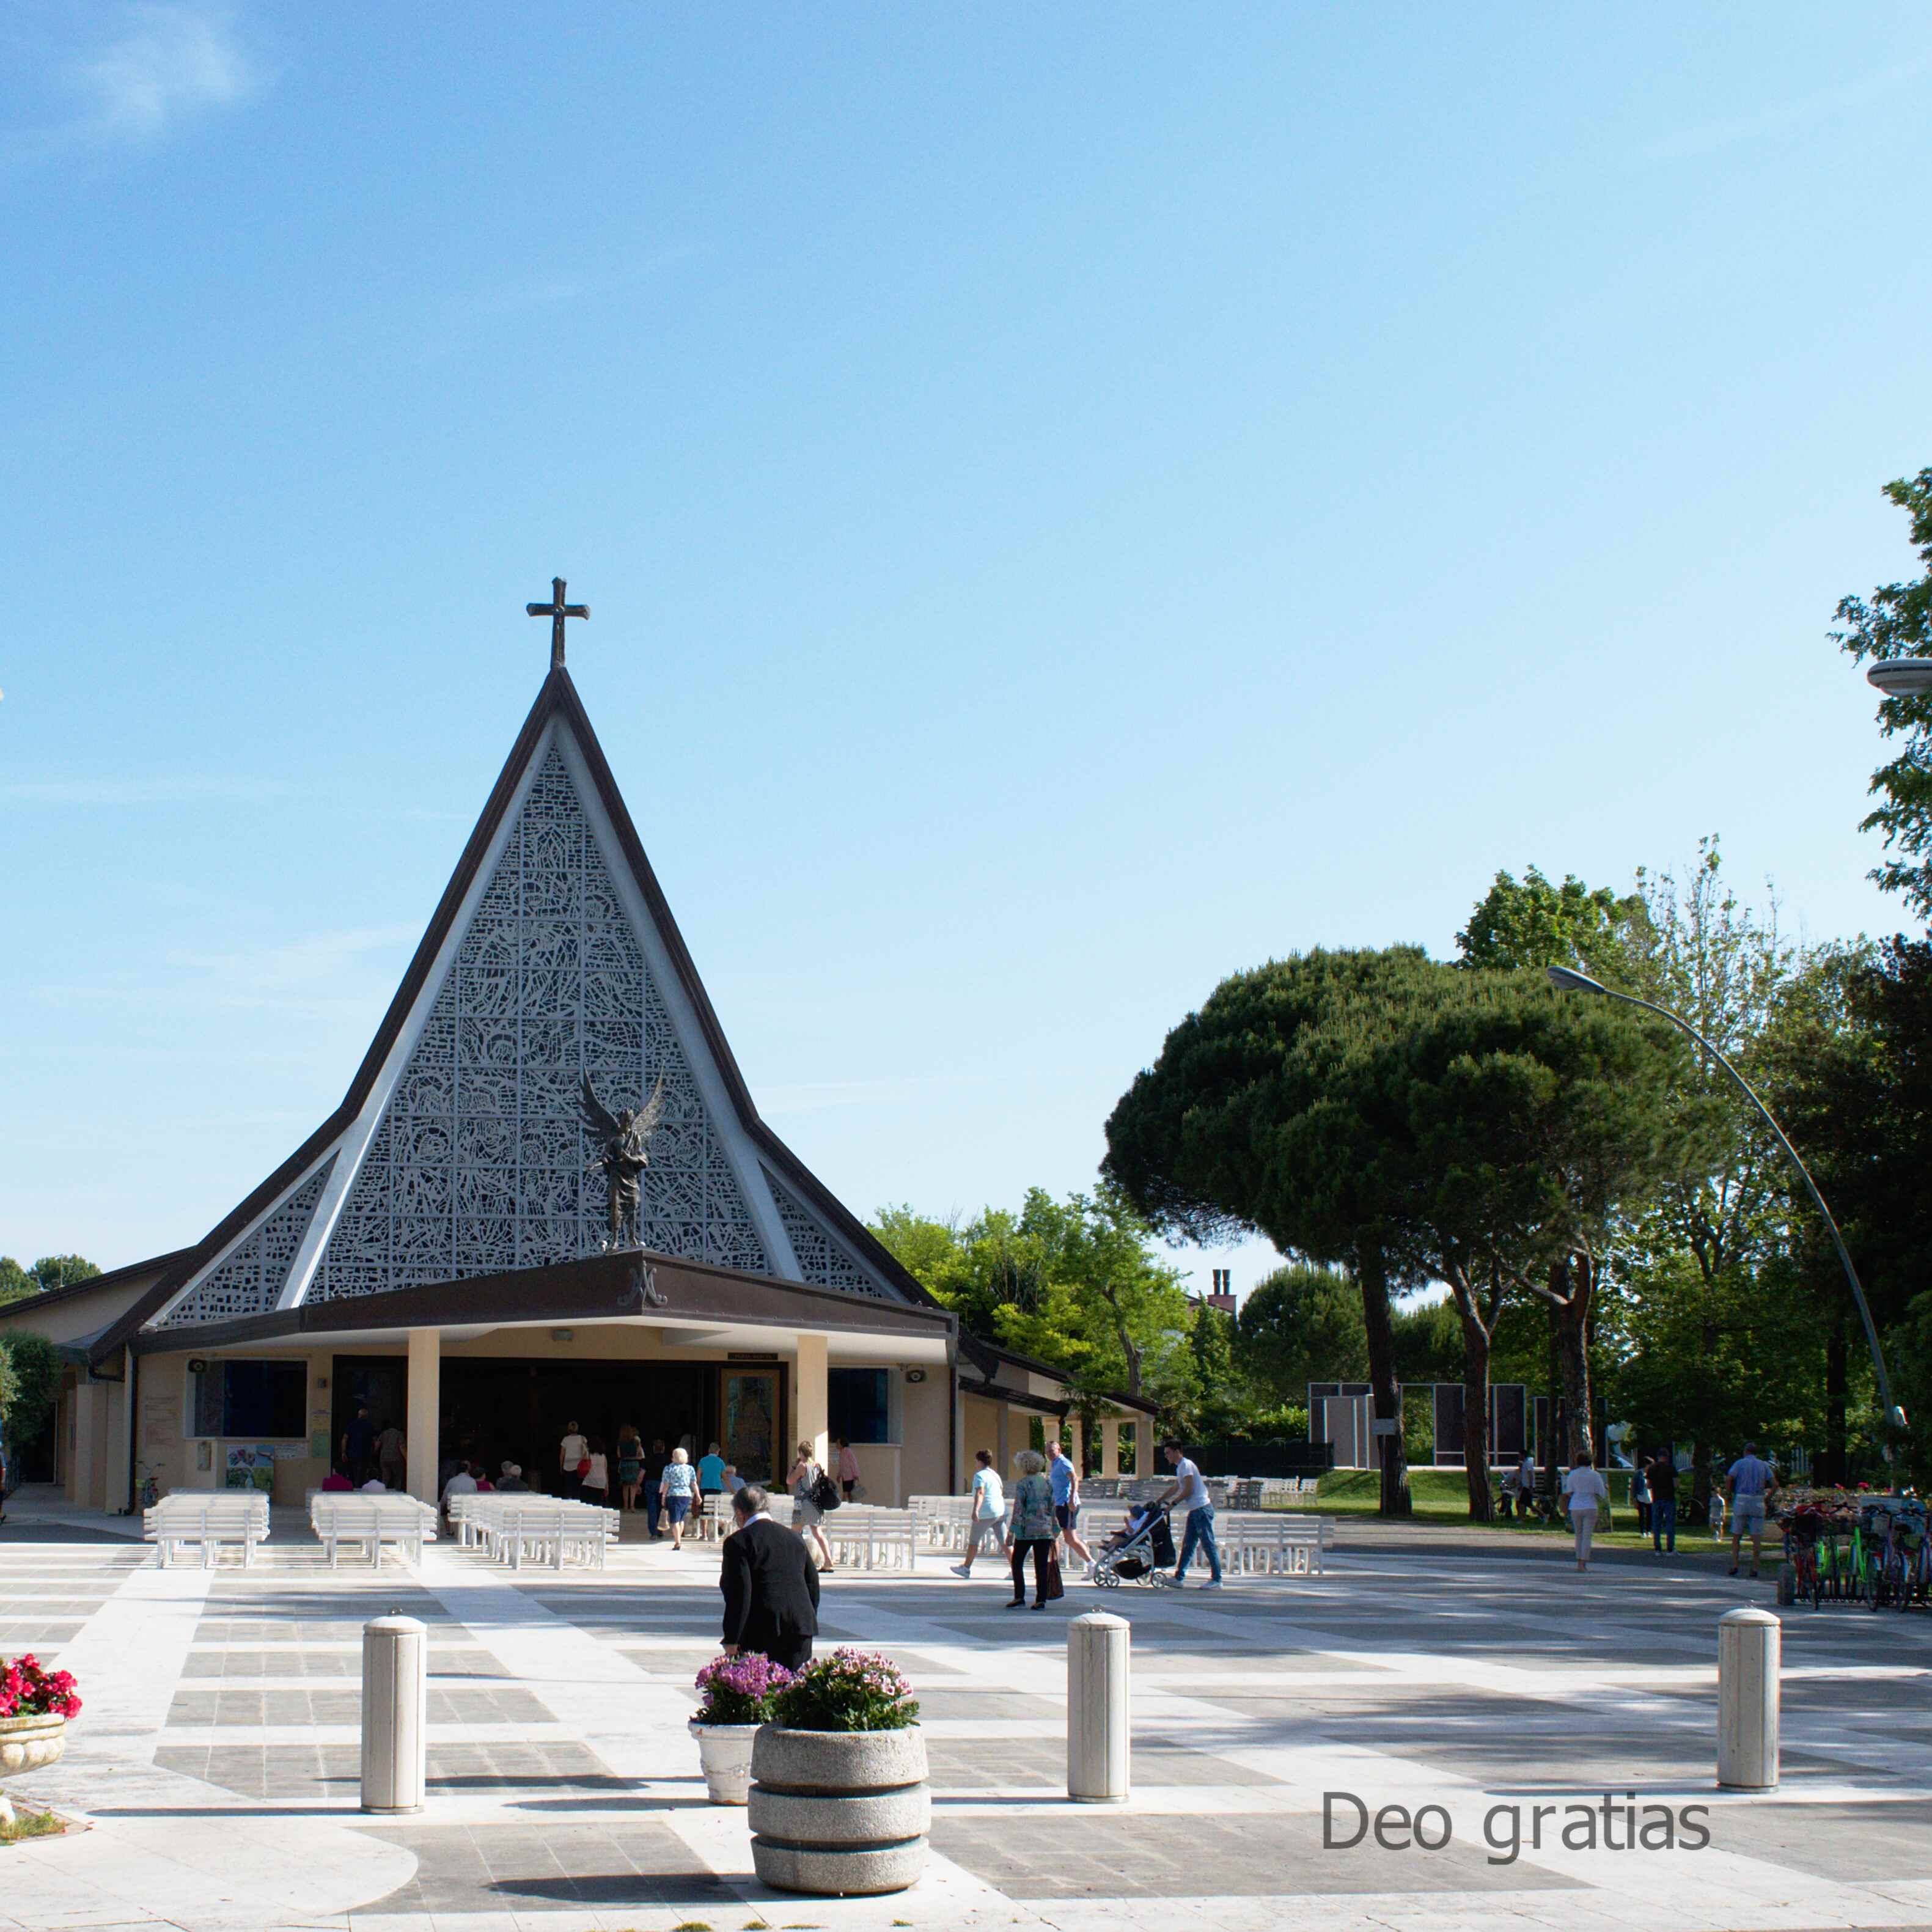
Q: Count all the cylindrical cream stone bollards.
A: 3